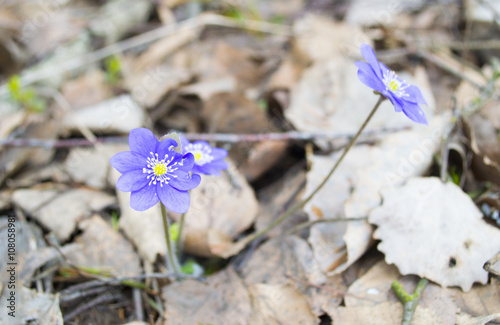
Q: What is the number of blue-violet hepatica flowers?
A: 3